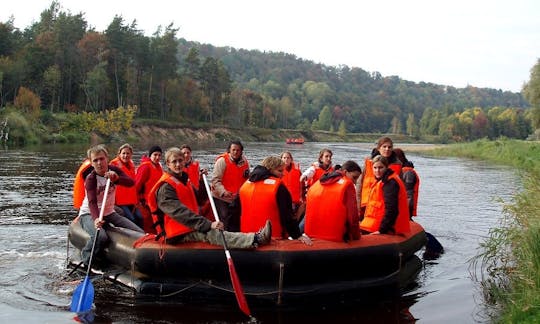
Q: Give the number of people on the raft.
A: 14